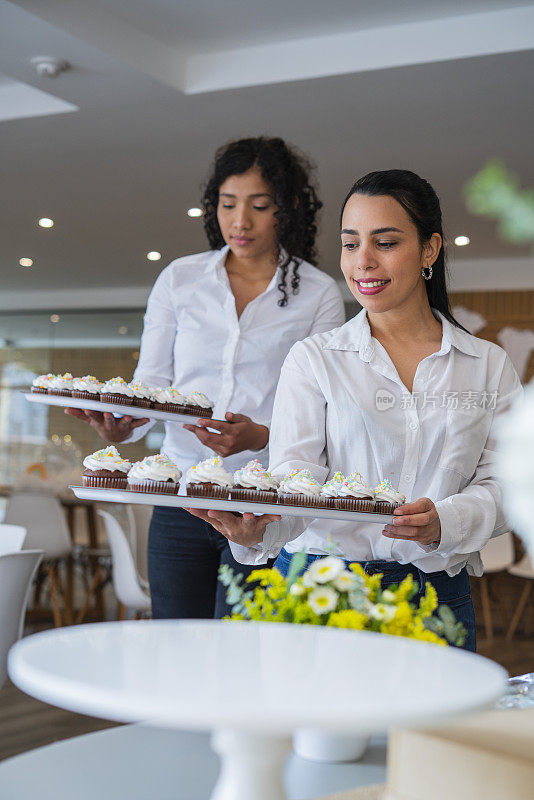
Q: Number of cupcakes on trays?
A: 15